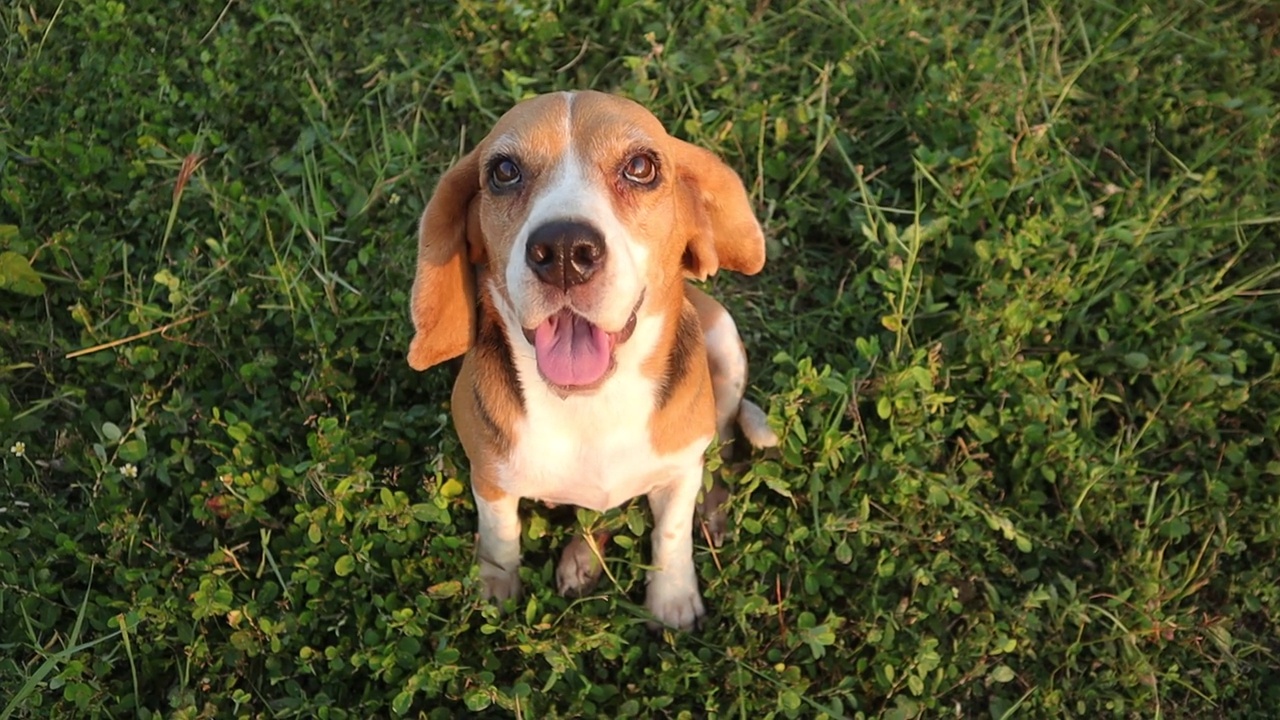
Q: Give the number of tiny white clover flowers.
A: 2